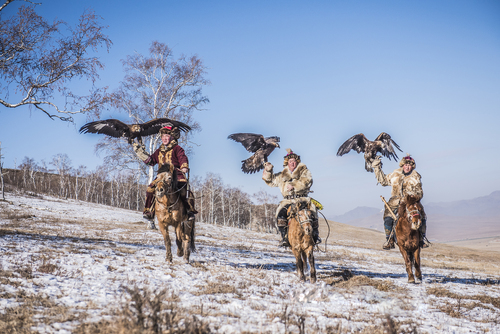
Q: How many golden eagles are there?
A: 3